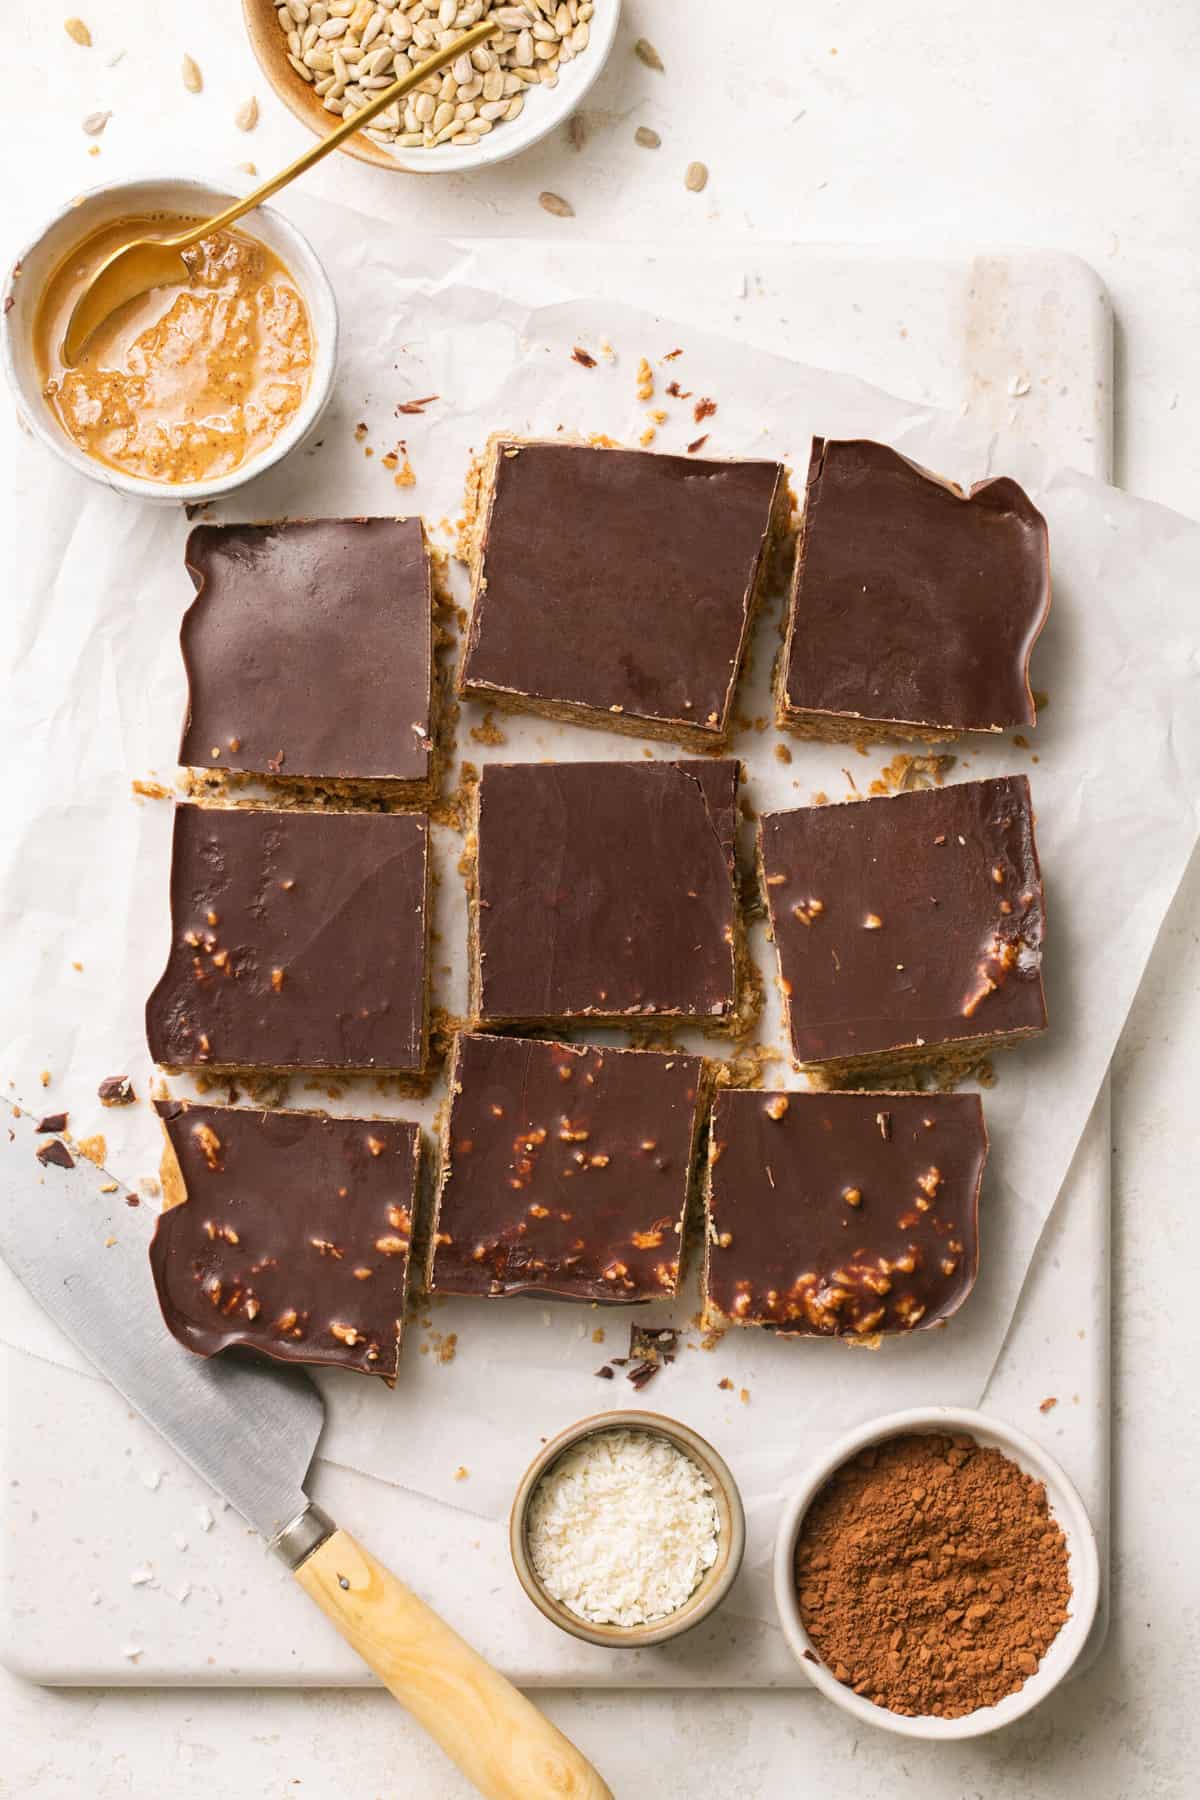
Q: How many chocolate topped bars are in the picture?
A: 9